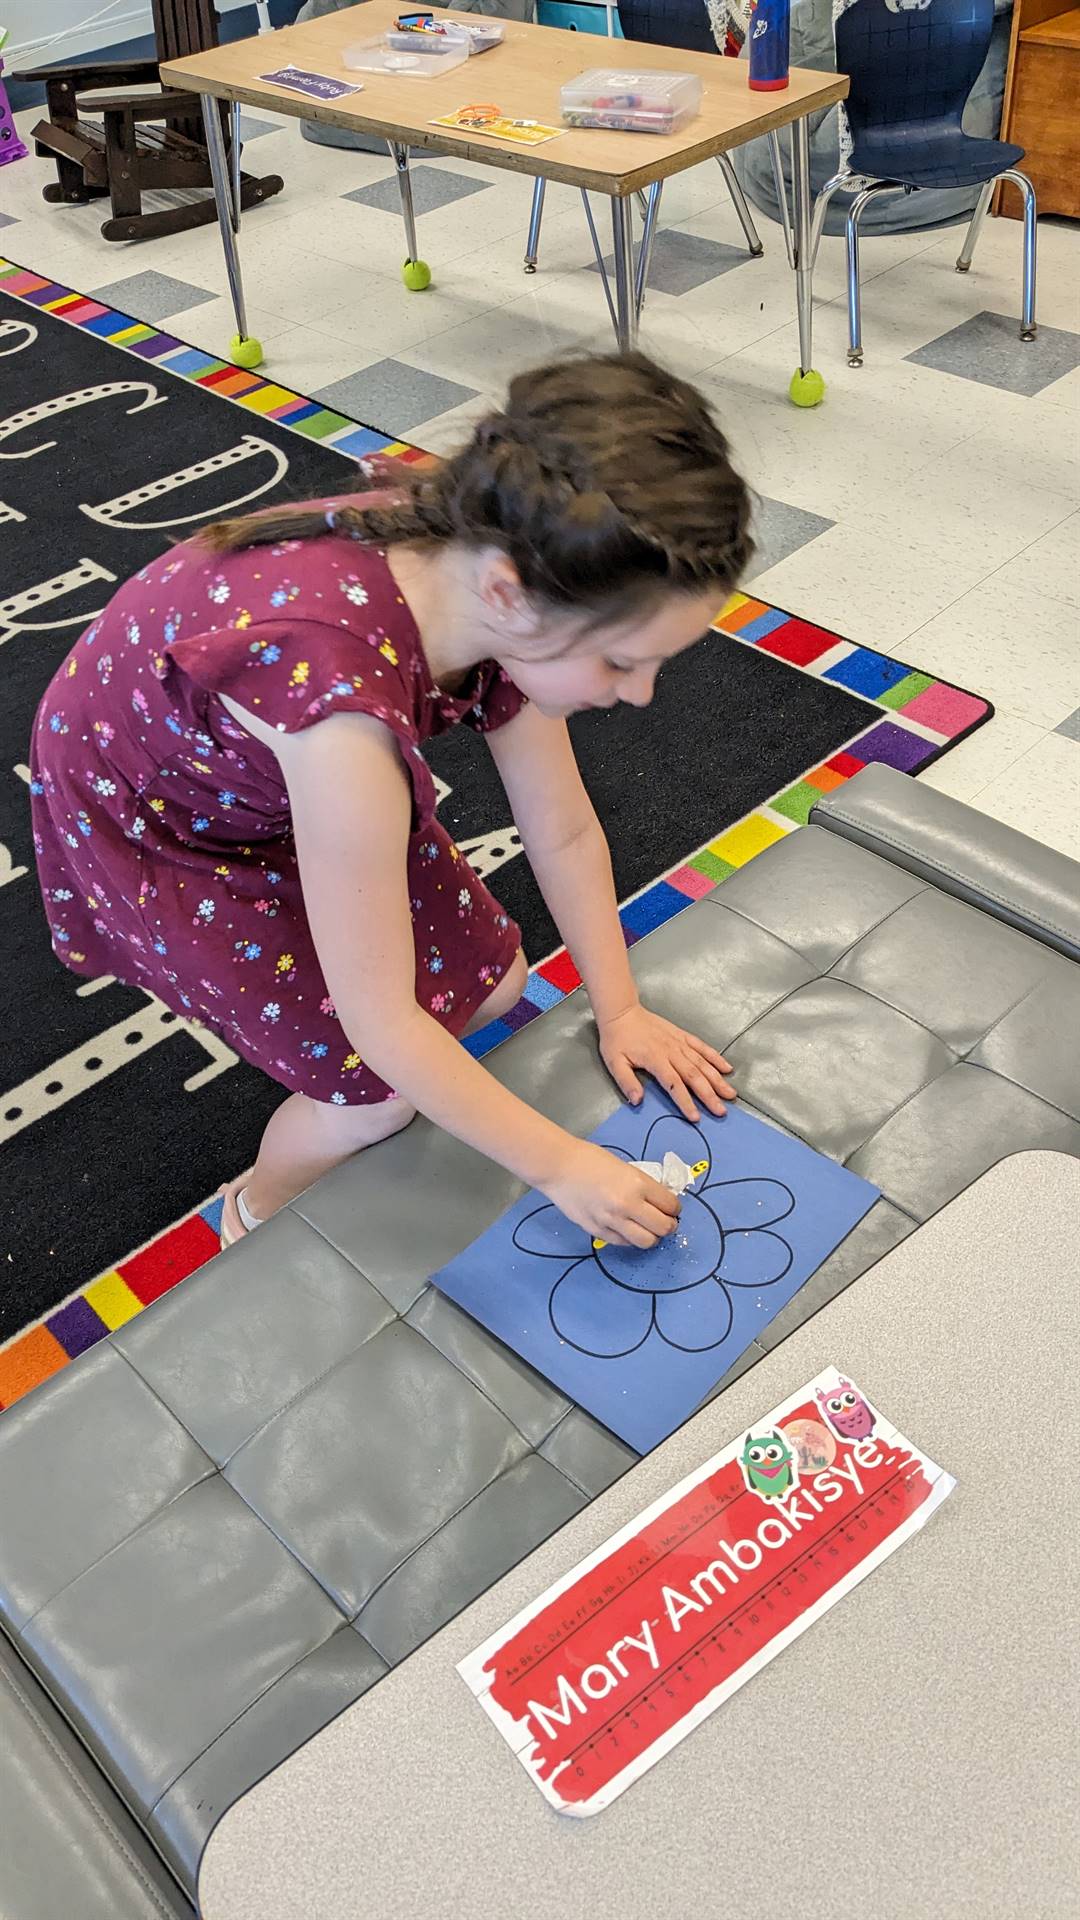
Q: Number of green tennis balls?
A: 3